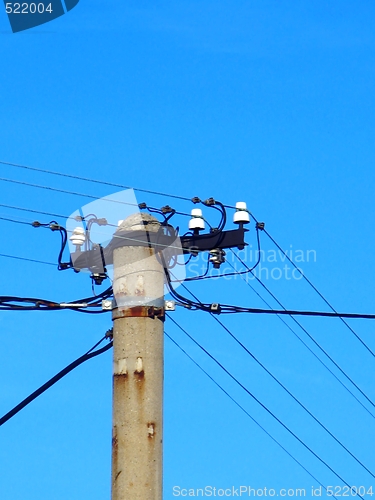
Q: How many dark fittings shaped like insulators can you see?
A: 2